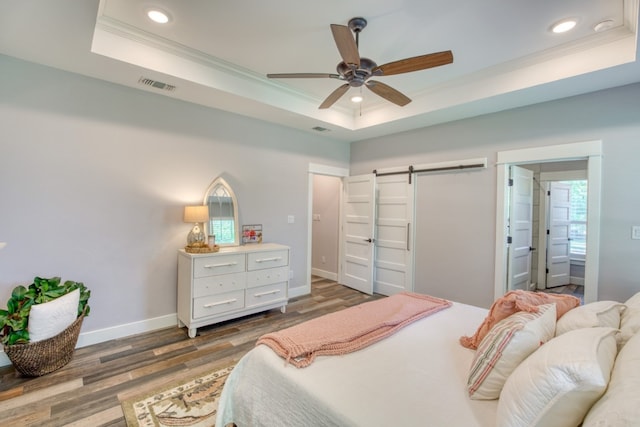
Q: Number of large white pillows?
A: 4